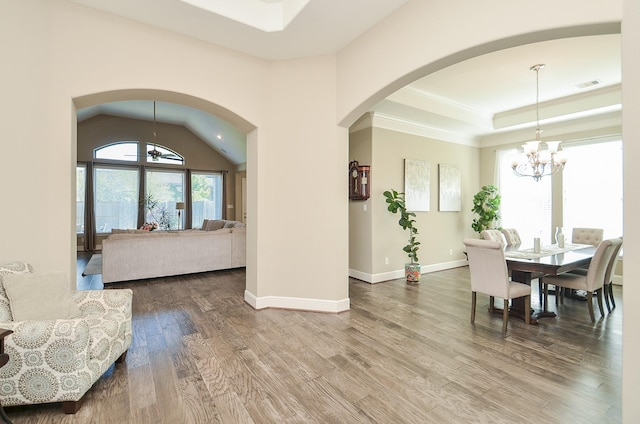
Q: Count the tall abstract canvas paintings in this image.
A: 2